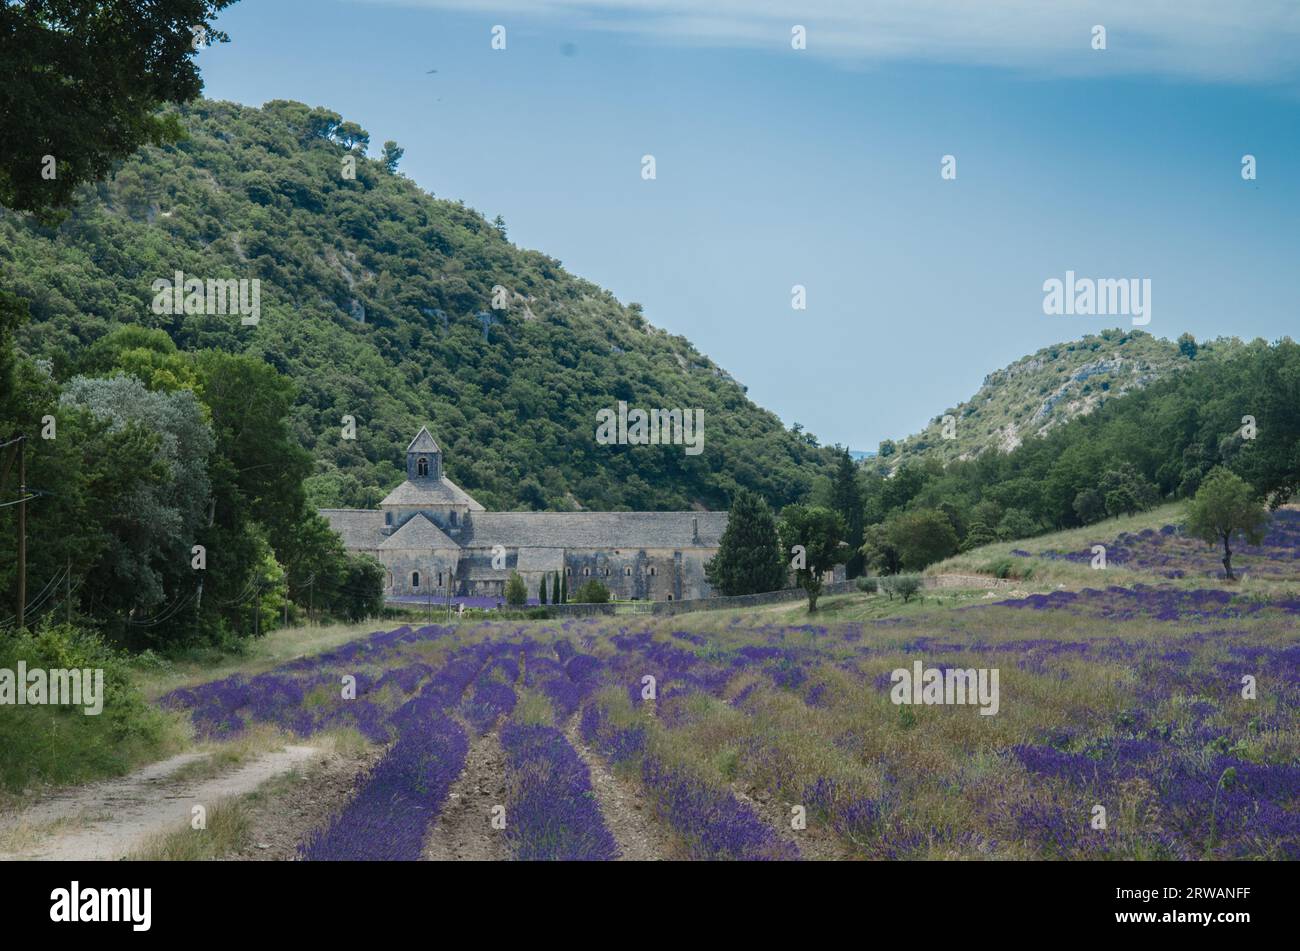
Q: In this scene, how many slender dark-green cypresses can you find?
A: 3